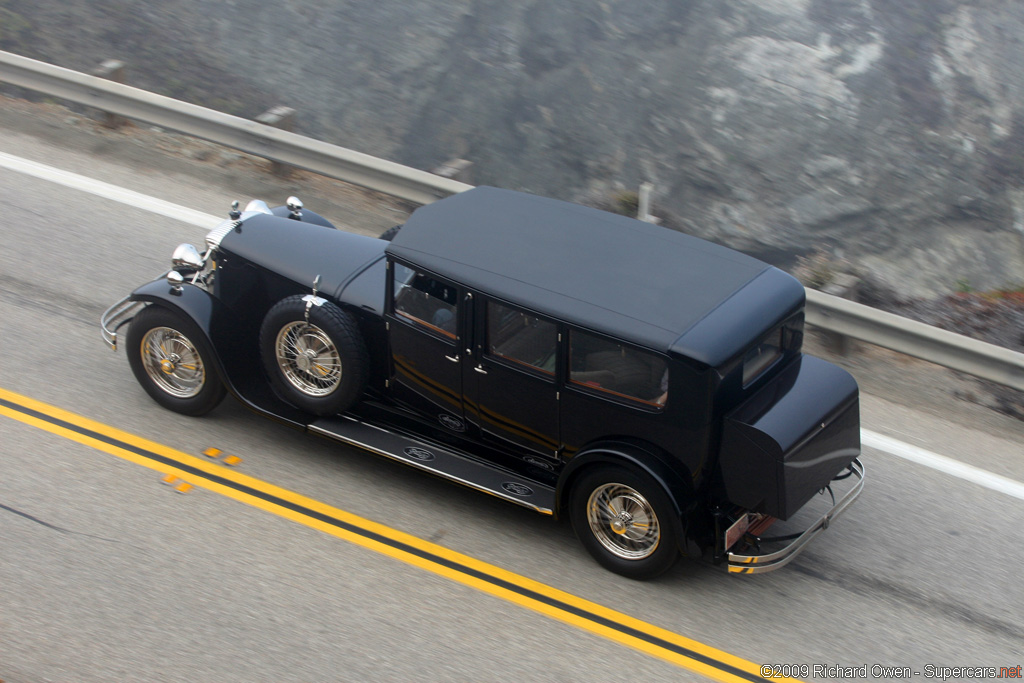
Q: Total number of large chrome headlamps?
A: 2